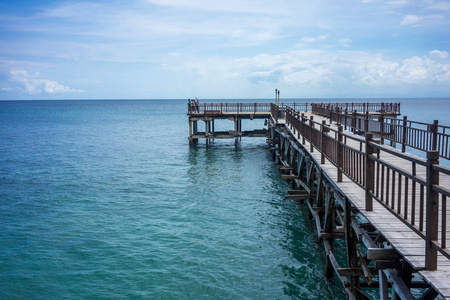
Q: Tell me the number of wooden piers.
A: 1